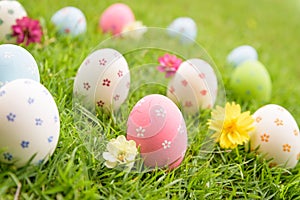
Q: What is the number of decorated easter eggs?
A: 12